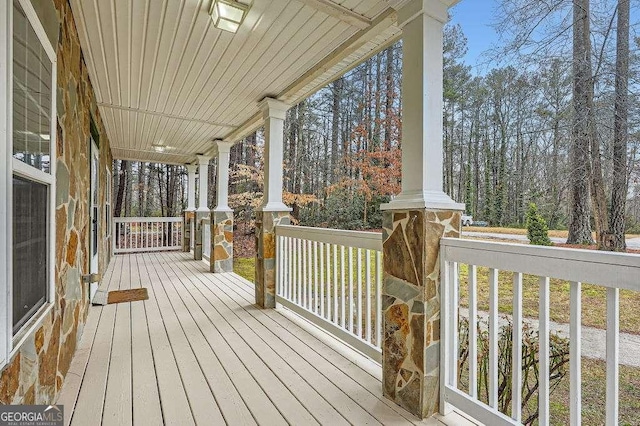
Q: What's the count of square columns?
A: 5